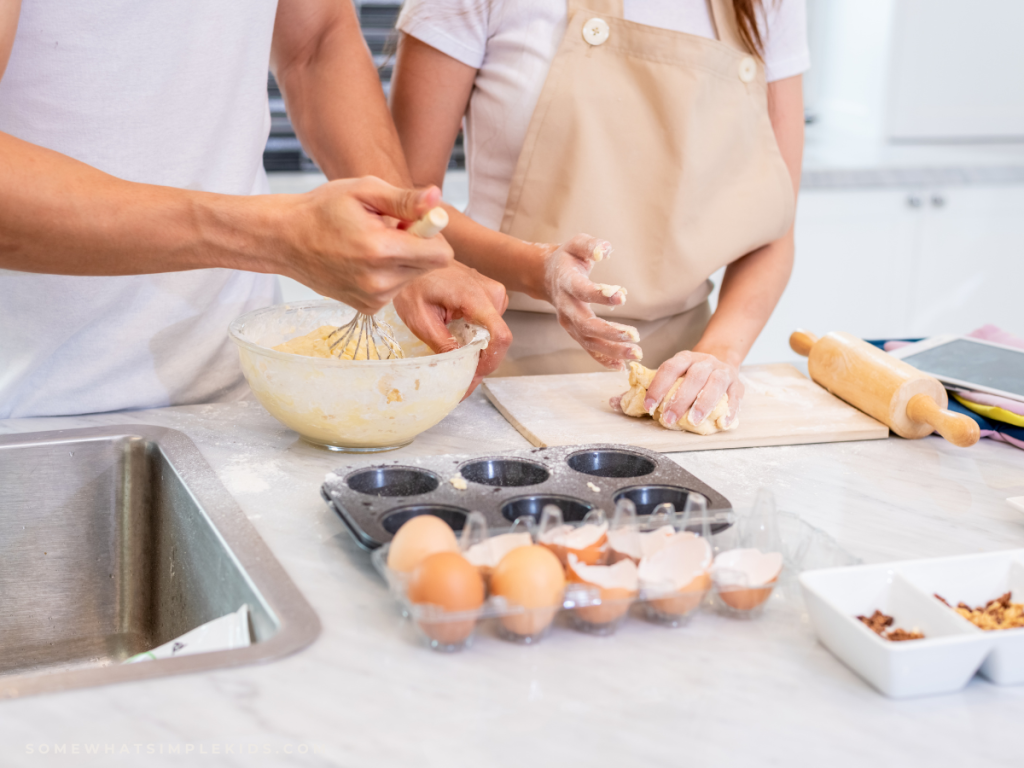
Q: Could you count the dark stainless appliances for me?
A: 0